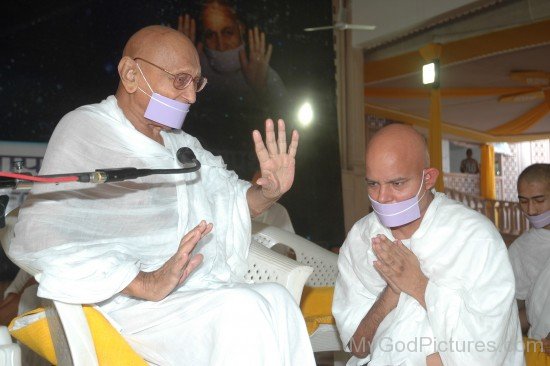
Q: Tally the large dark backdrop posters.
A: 1